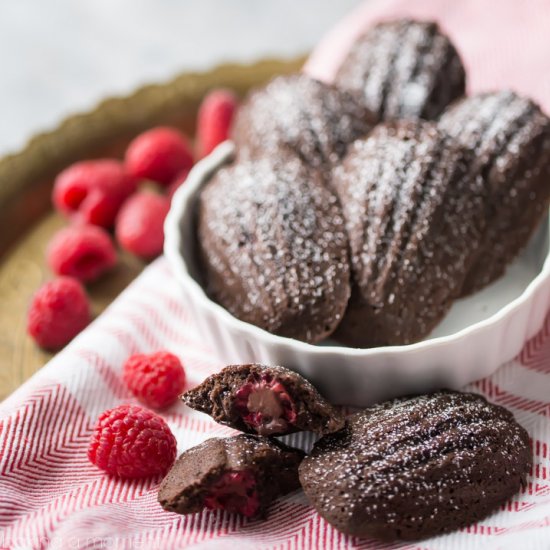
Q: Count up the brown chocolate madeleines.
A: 7